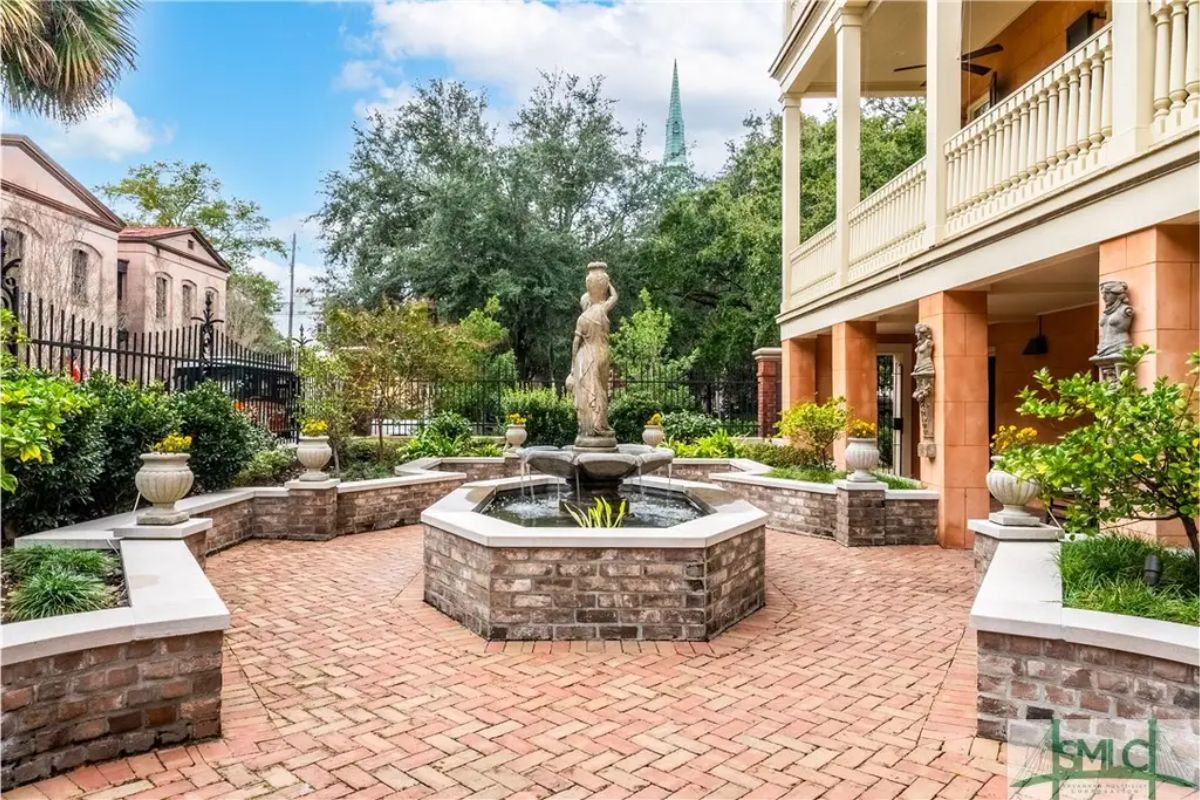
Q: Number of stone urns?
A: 6